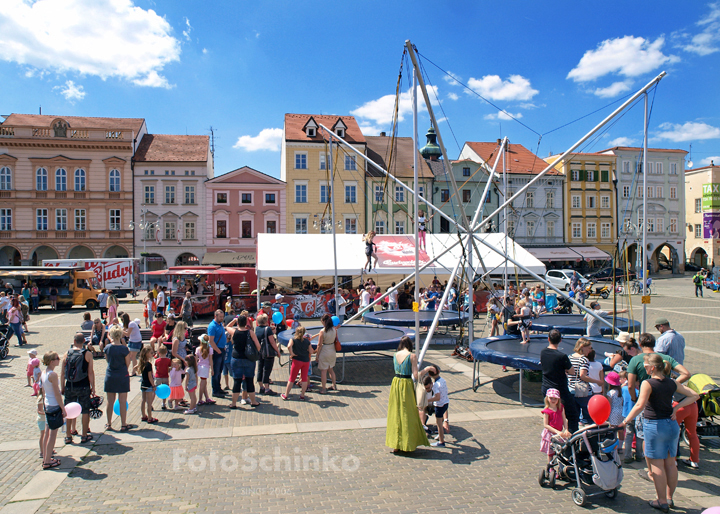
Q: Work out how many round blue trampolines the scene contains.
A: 4